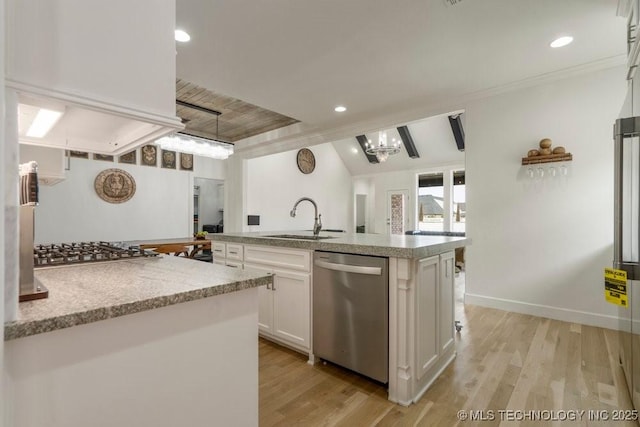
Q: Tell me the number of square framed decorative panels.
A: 6